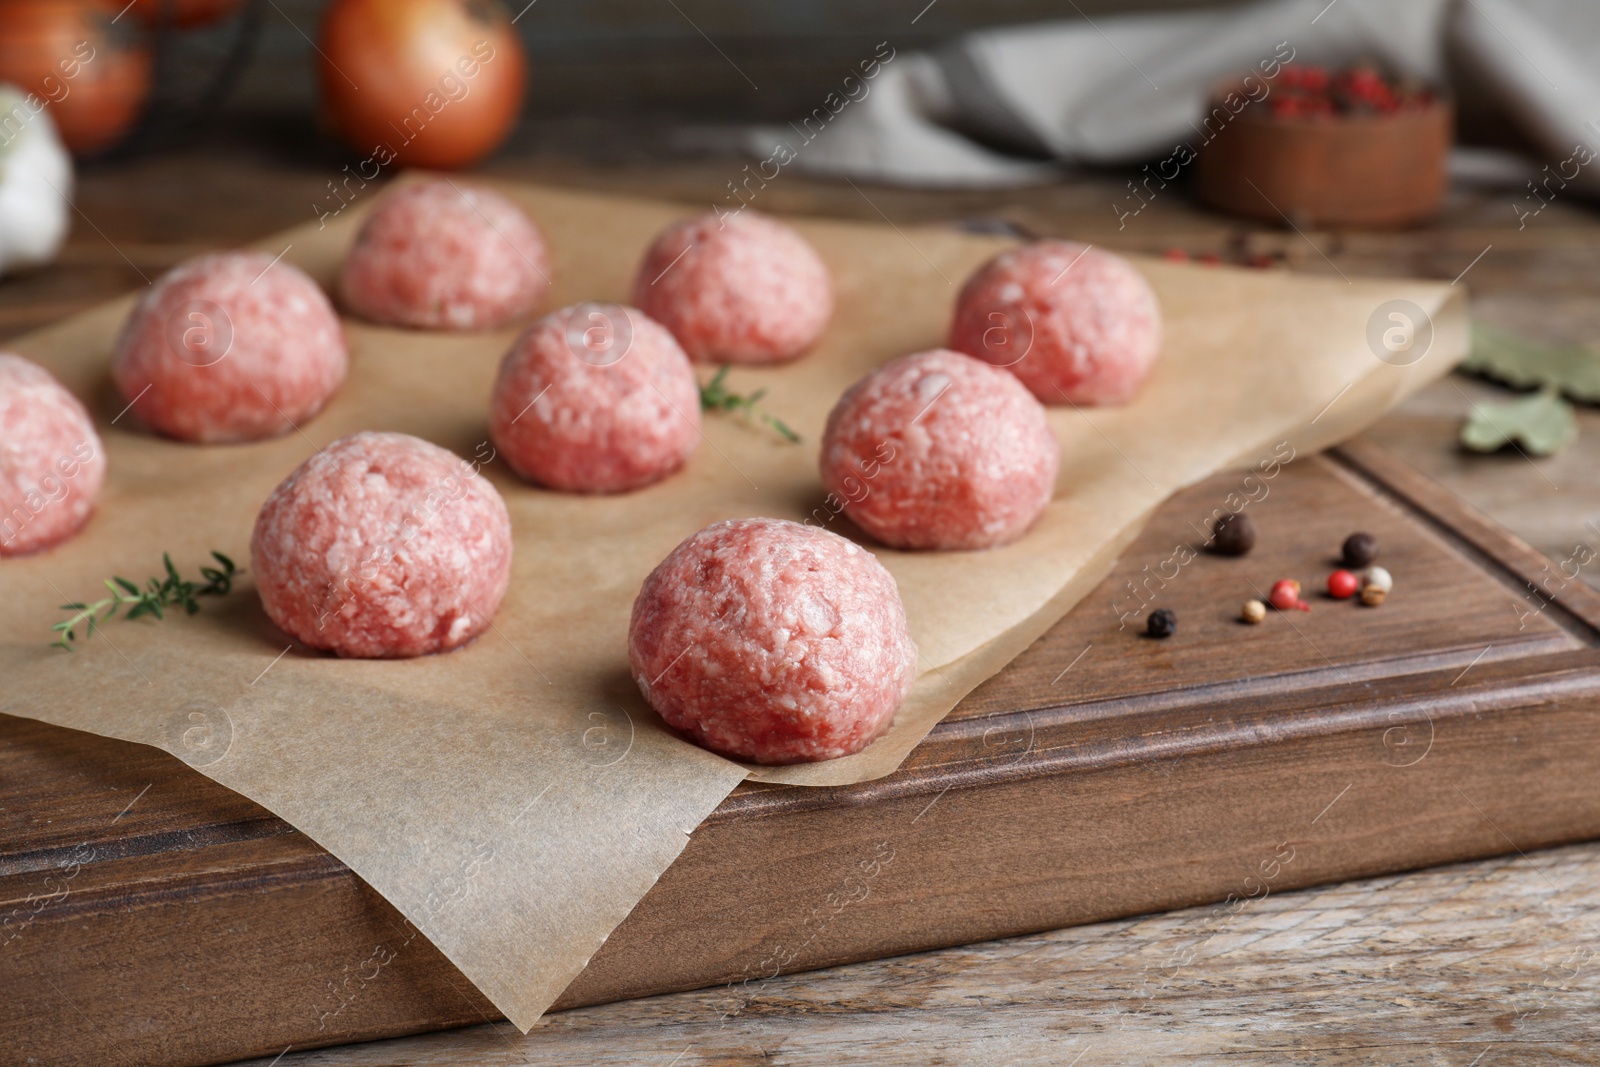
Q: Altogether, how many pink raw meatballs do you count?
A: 9